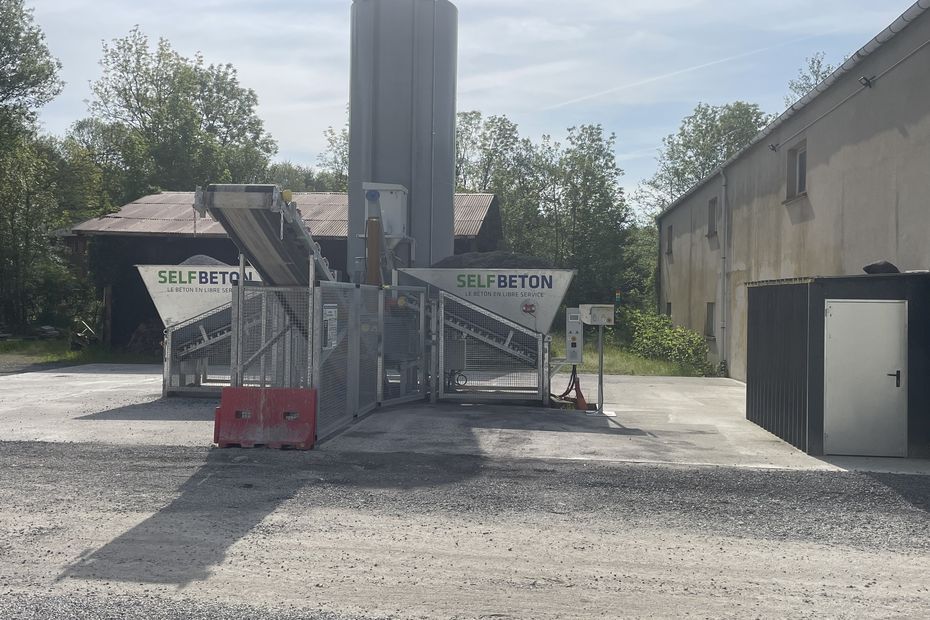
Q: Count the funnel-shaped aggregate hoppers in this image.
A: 2